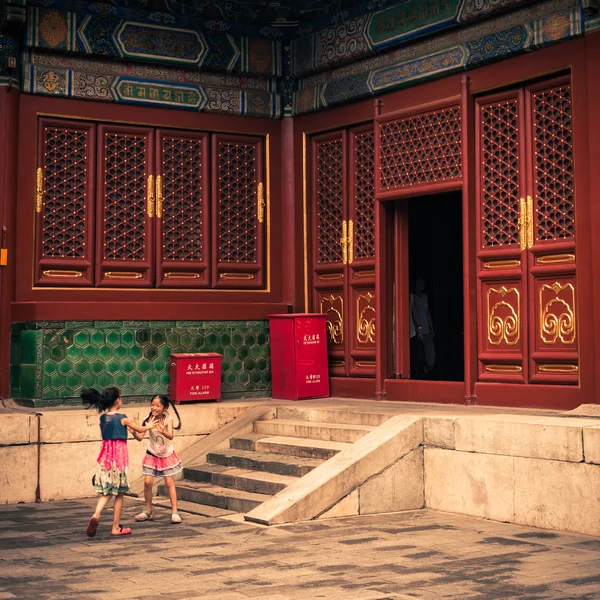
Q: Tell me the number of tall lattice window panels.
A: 8